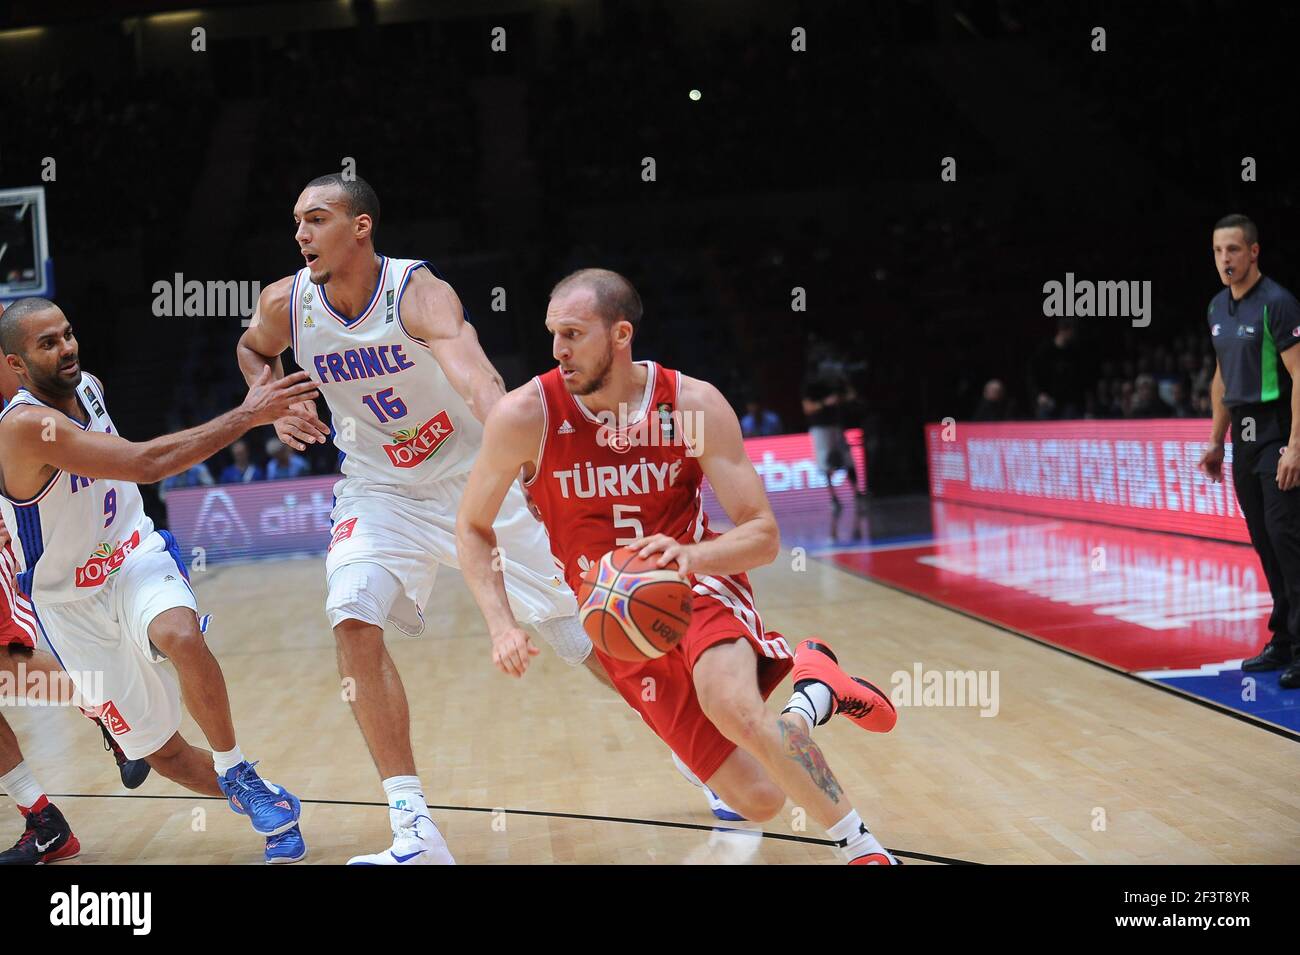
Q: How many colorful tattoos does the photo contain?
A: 1